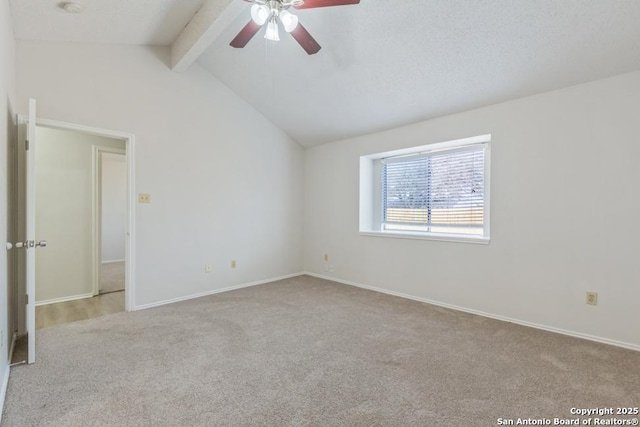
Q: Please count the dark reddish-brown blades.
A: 3